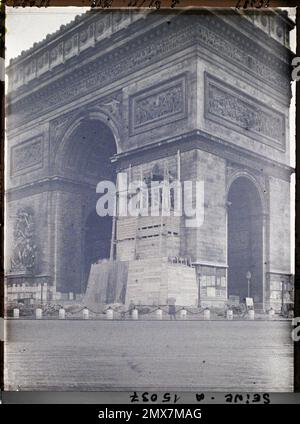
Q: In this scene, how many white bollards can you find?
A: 12